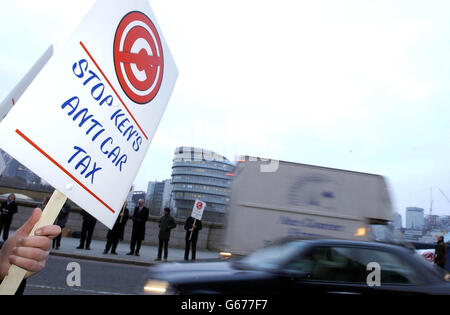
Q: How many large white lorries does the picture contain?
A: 1